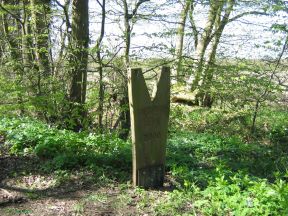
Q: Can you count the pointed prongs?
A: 2